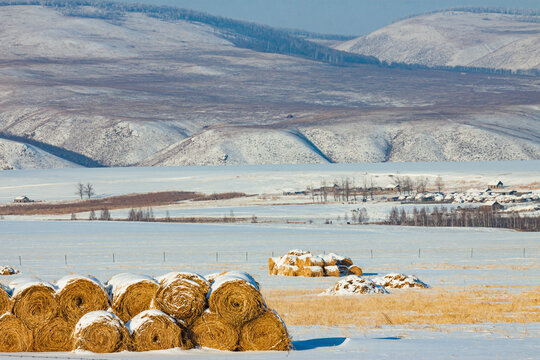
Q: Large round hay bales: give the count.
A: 12